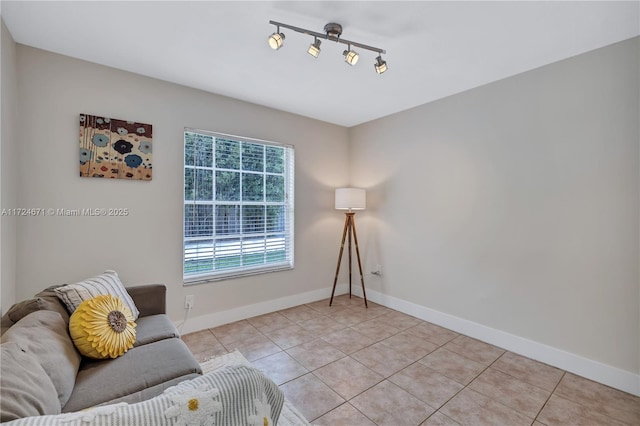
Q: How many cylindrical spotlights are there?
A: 4